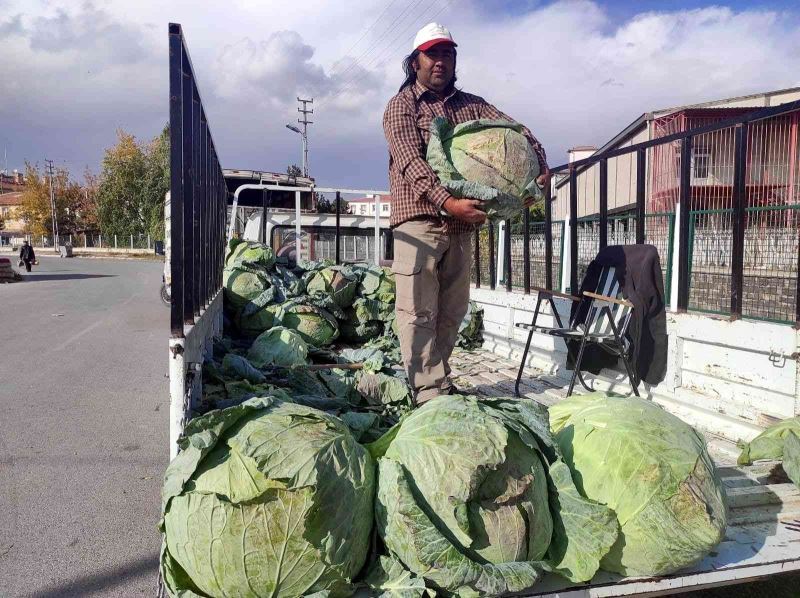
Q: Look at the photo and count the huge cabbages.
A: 4